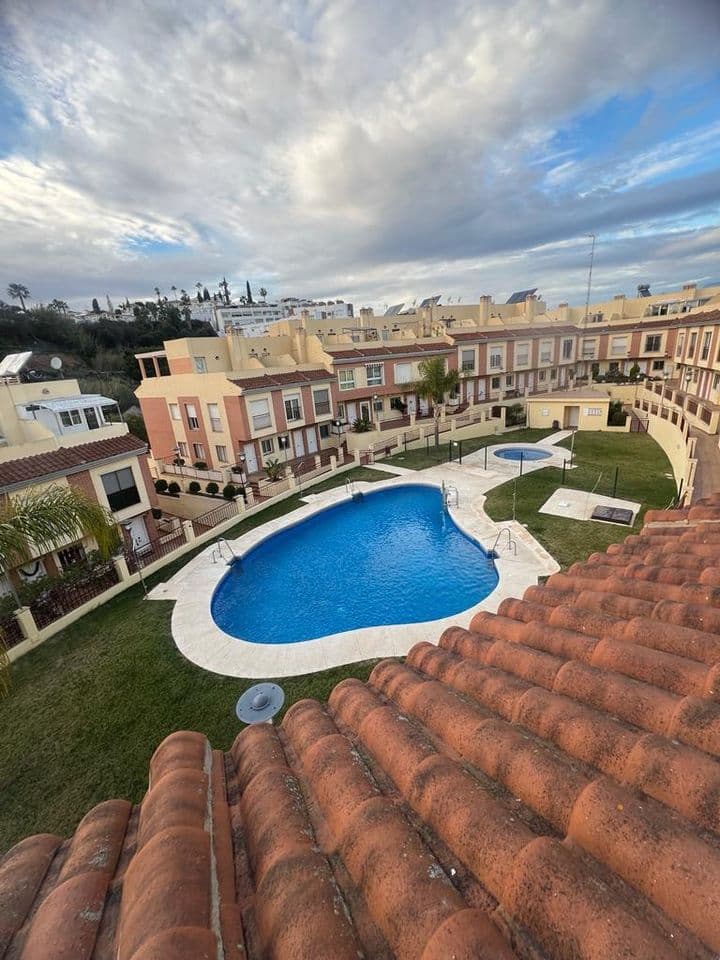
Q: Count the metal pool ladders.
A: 4